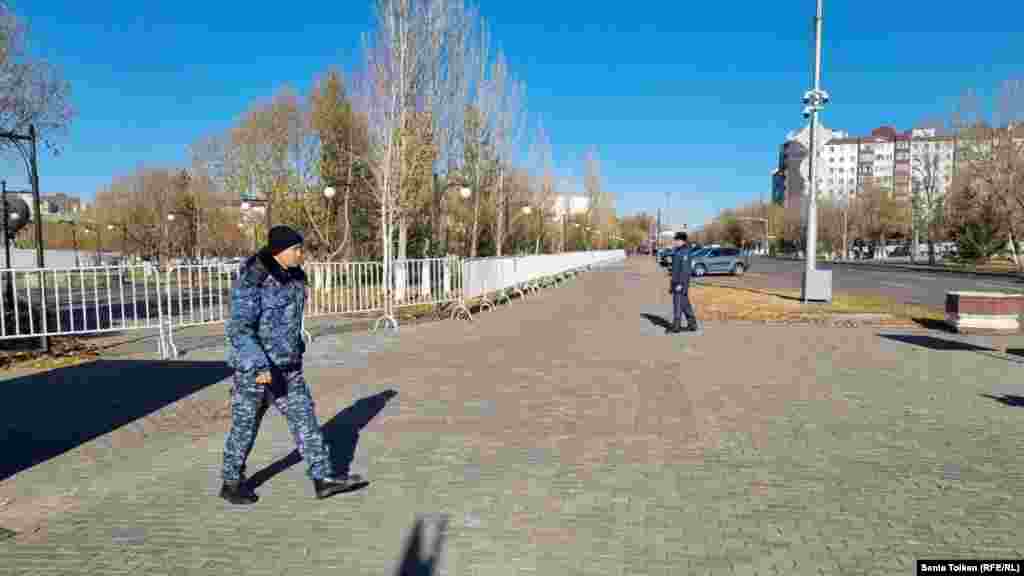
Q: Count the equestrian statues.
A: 0